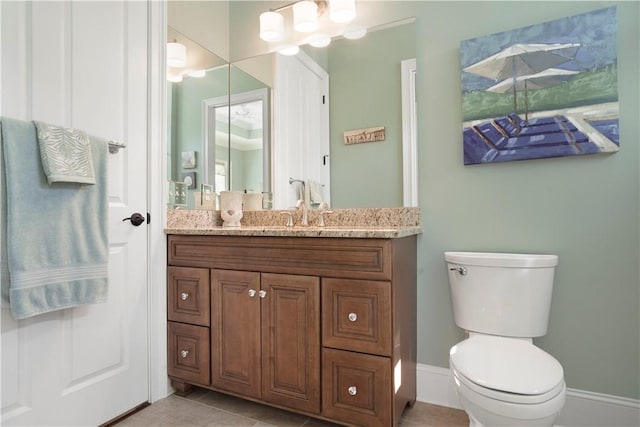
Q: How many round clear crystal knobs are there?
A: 6